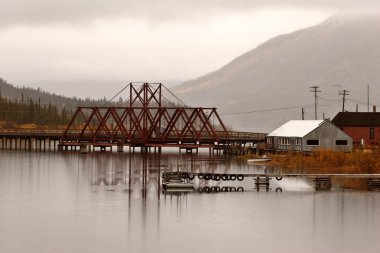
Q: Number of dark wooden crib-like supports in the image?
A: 3